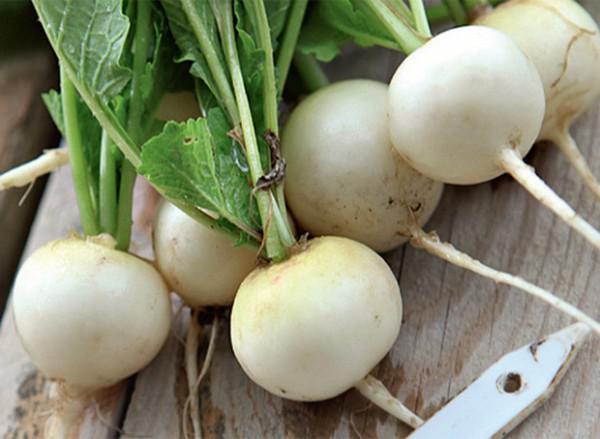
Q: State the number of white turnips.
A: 6